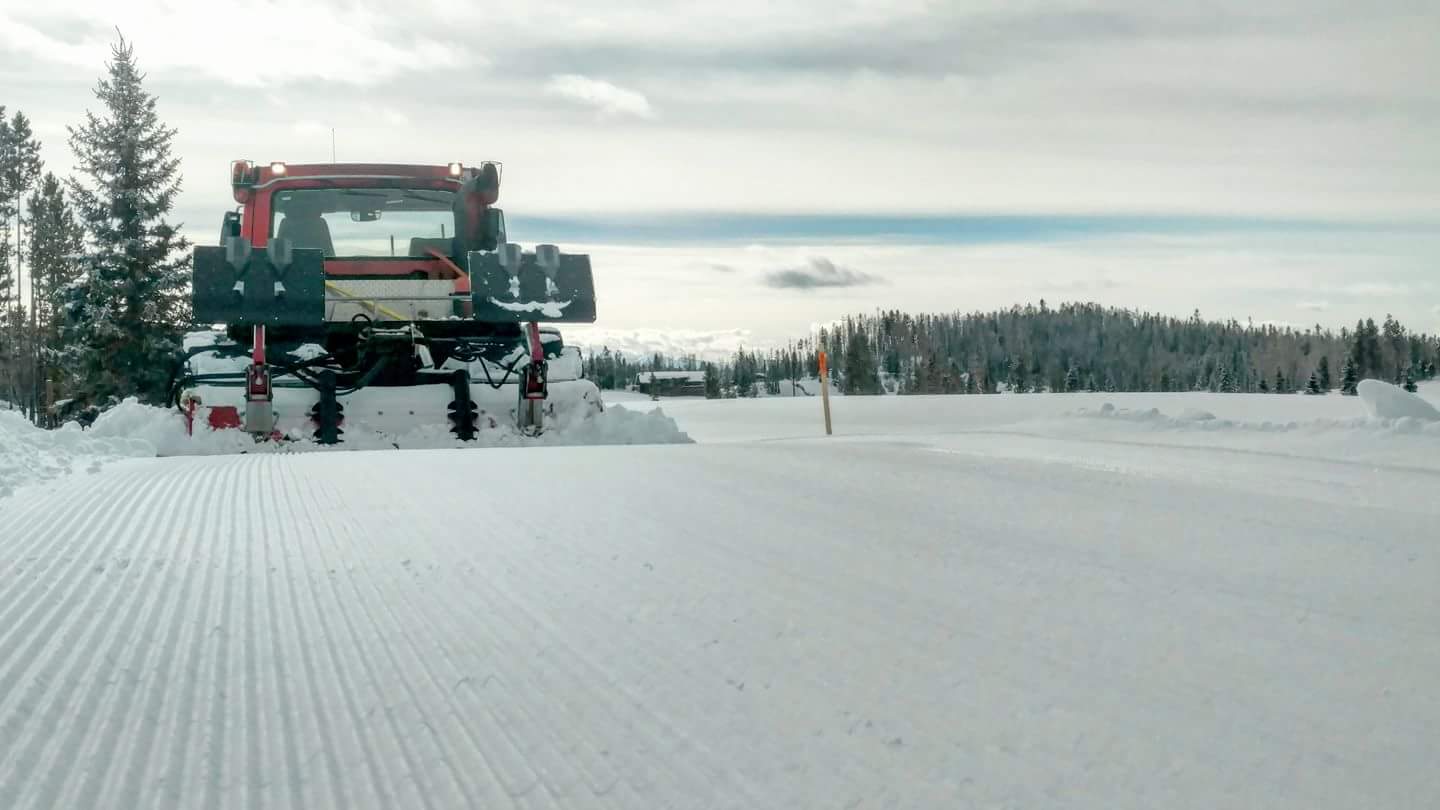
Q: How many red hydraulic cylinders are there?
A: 2